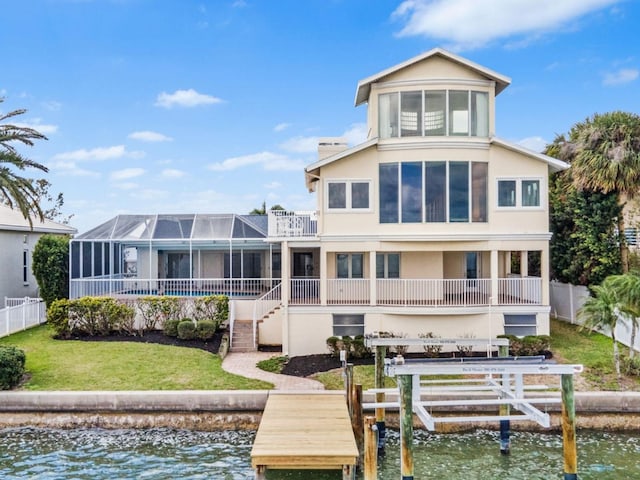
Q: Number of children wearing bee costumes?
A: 0